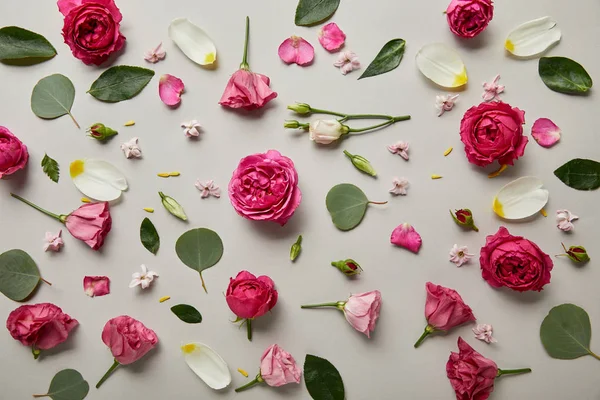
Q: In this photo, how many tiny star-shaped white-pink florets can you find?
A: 14